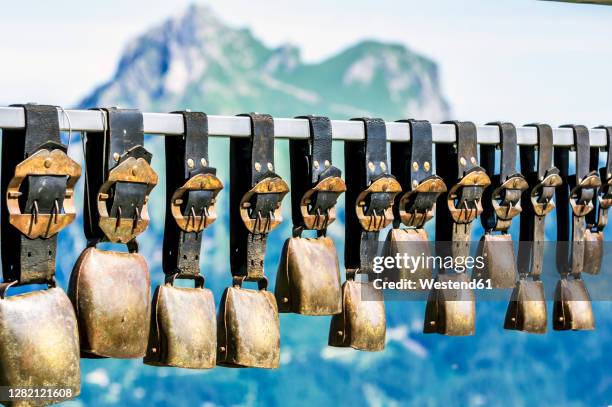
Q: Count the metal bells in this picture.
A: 12